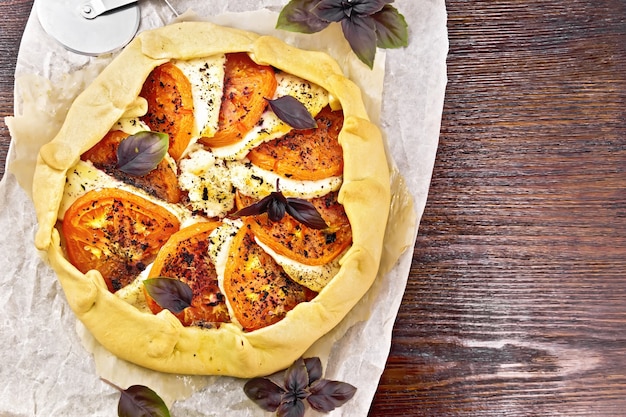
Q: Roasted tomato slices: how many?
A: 8